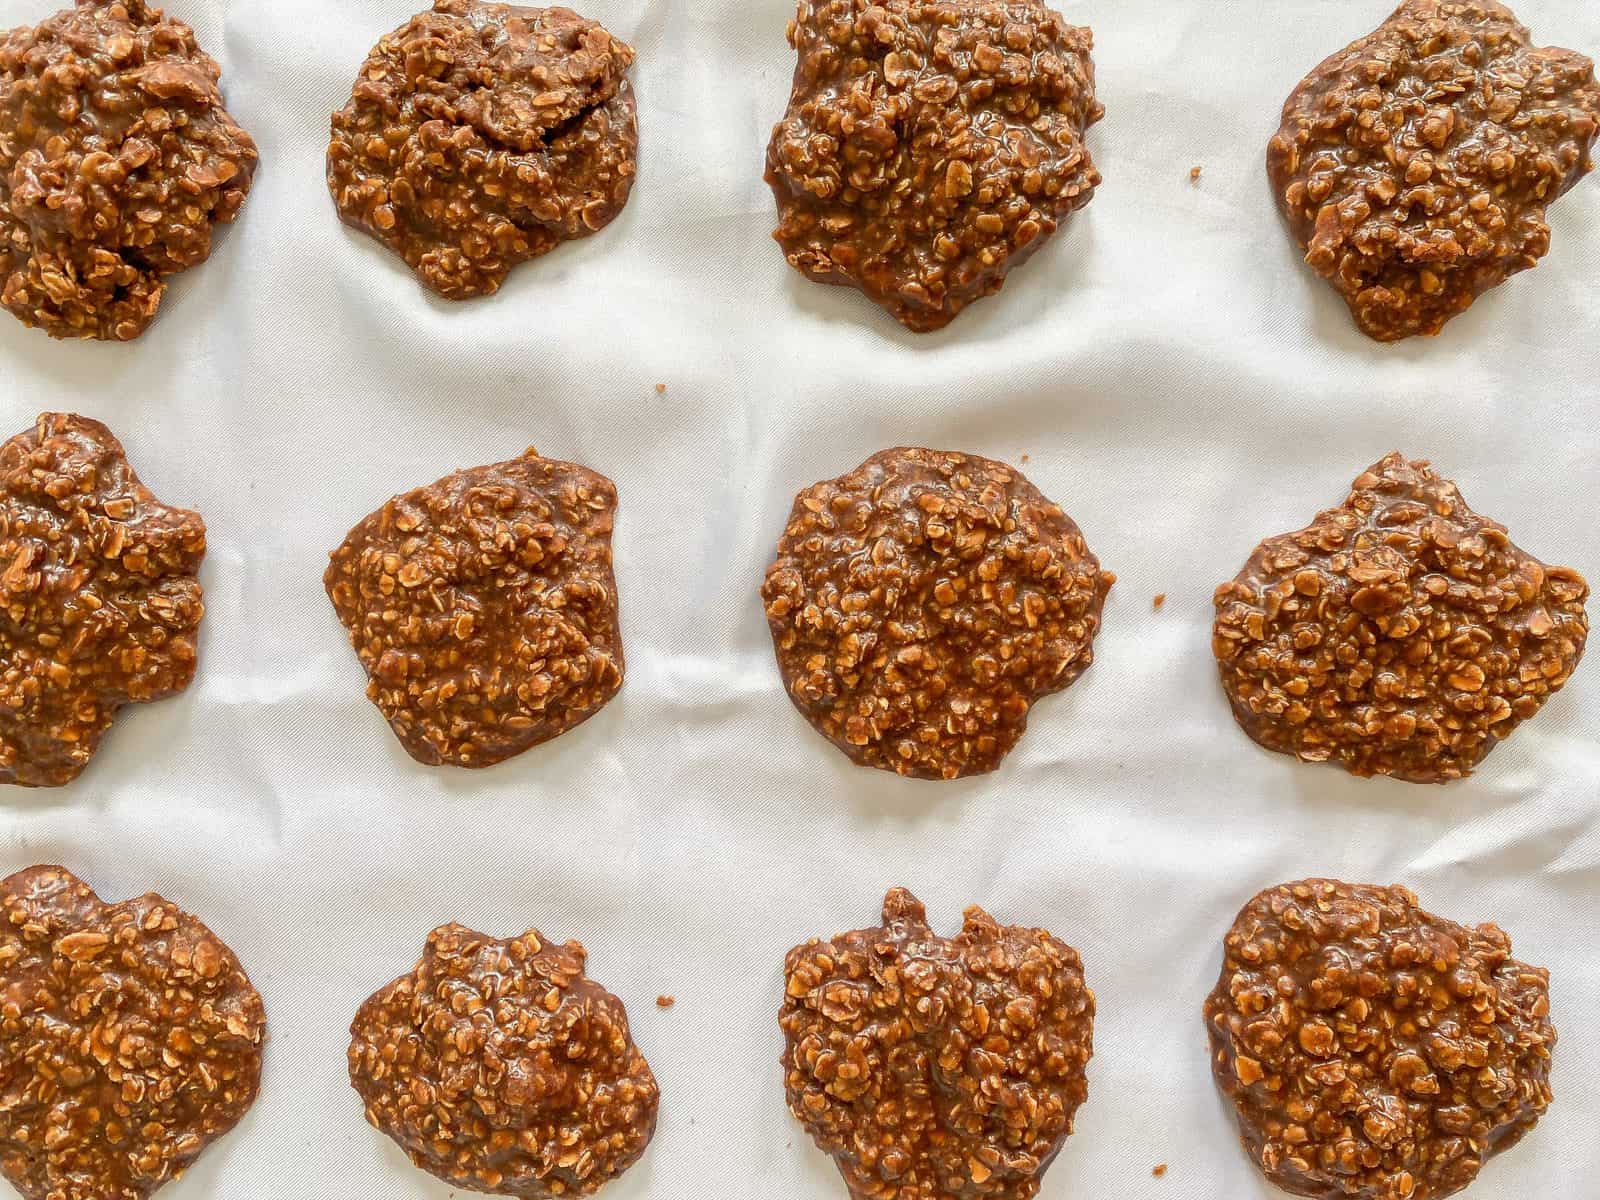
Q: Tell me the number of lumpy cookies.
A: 12